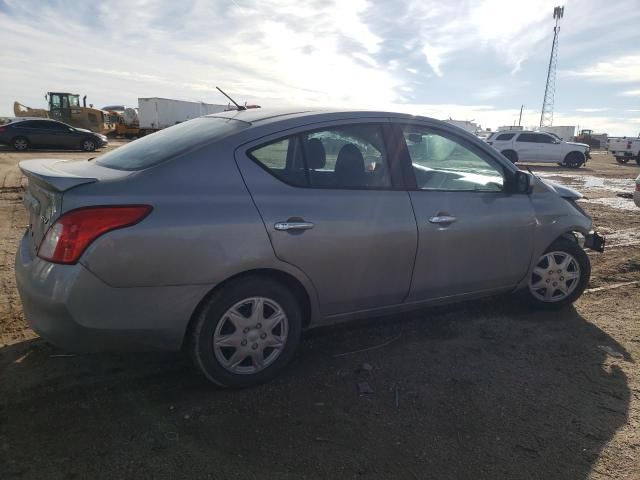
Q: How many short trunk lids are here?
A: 1